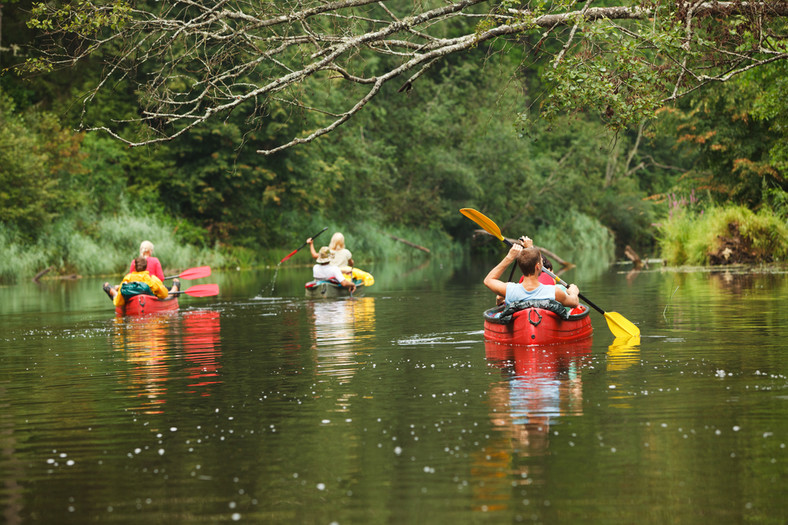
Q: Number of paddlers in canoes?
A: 6